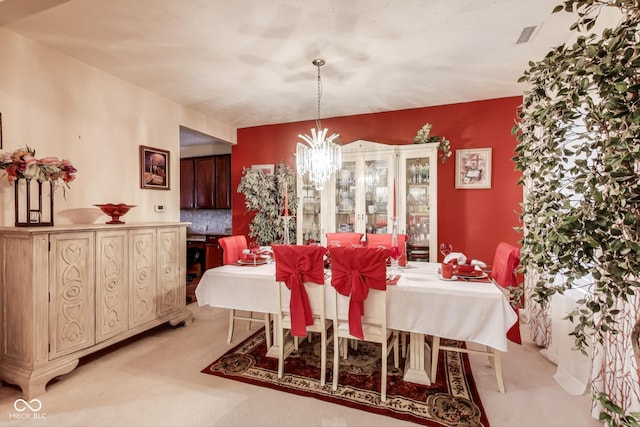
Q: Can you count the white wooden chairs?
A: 6